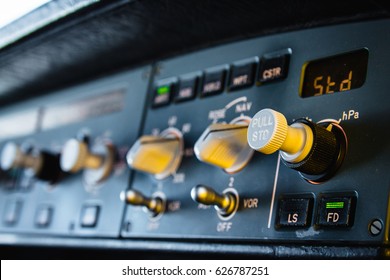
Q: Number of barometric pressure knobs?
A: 1